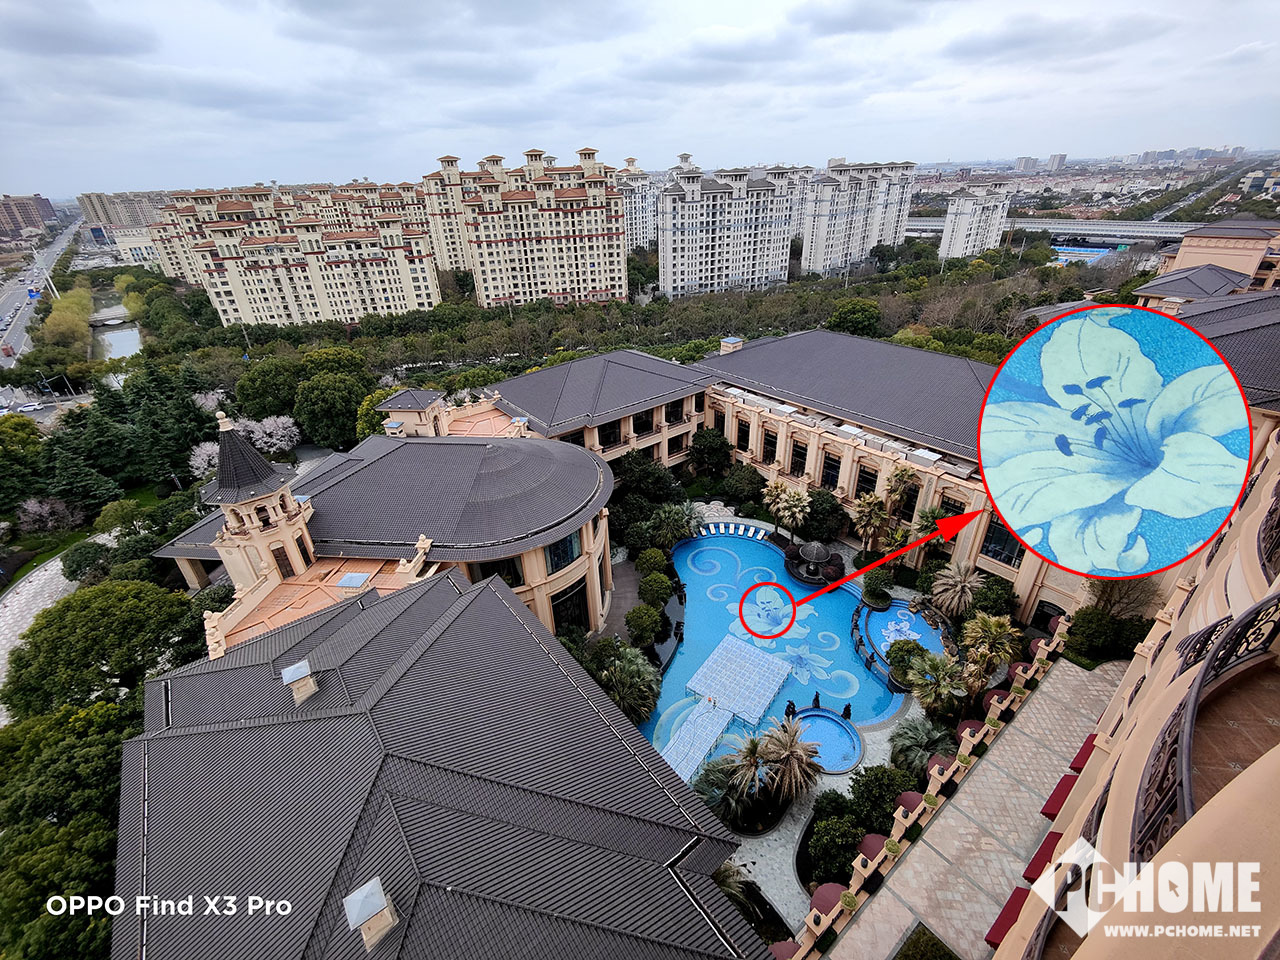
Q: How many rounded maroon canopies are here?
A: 10